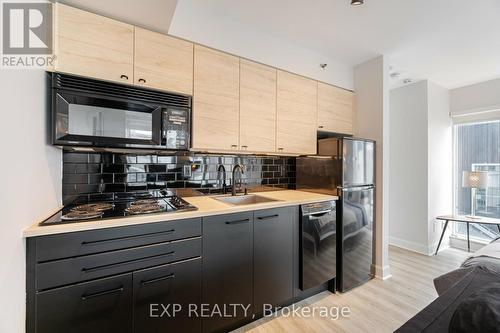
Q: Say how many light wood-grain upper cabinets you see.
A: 6